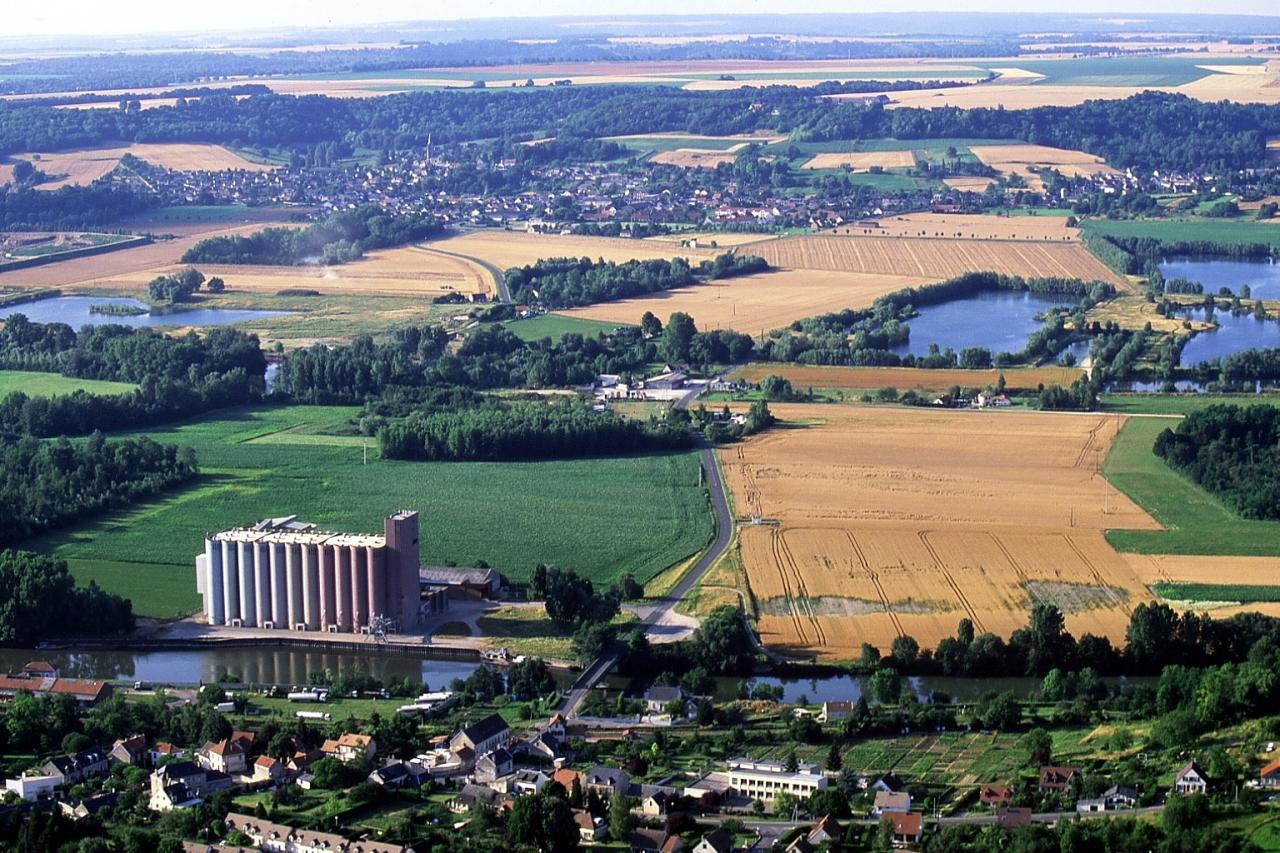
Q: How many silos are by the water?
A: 11